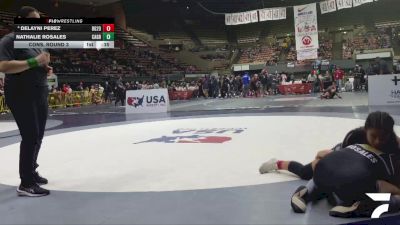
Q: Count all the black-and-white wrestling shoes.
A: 2